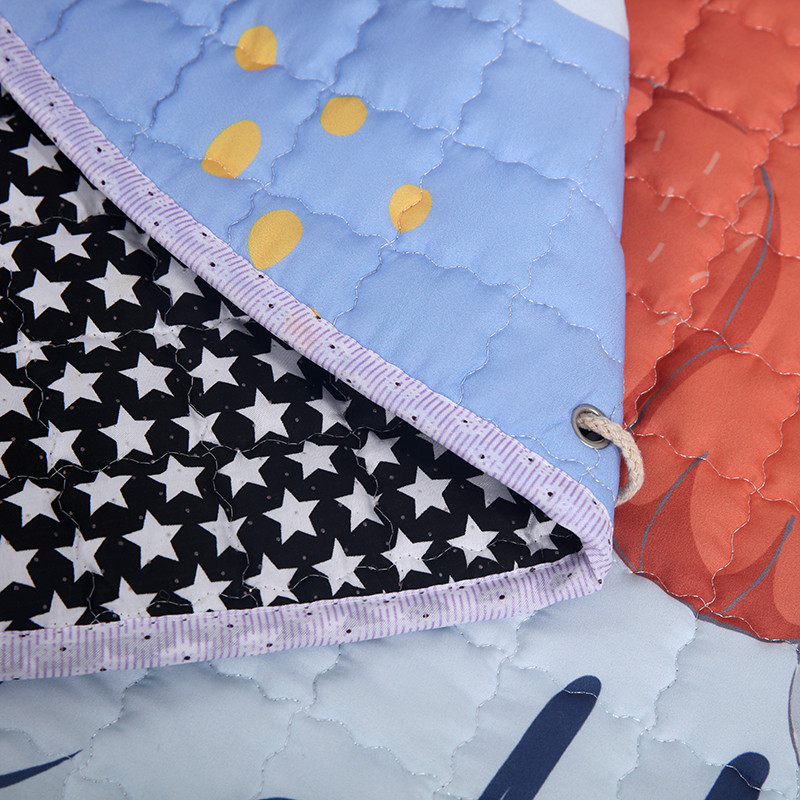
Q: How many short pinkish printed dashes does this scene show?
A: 9